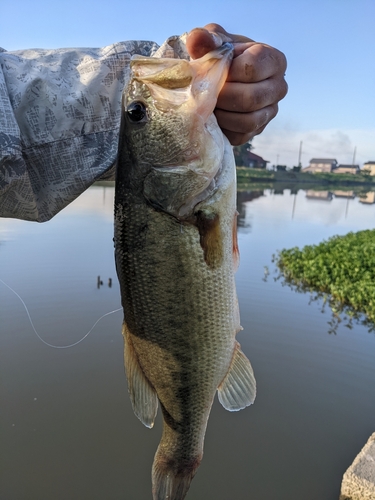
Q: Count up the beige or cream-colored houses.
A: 3